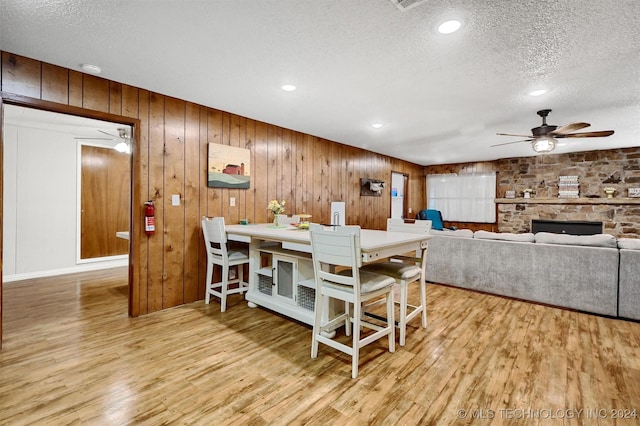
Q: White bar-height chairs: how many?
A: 4